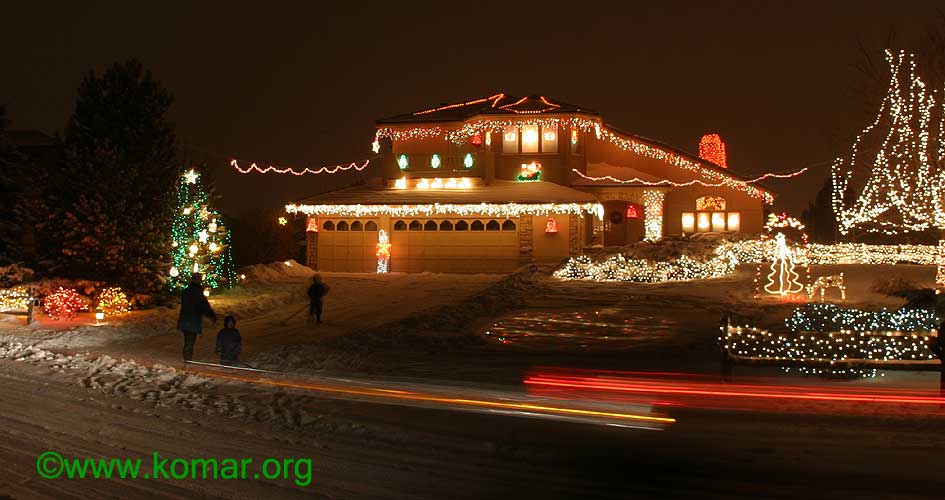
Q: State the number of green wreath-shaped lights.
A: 3